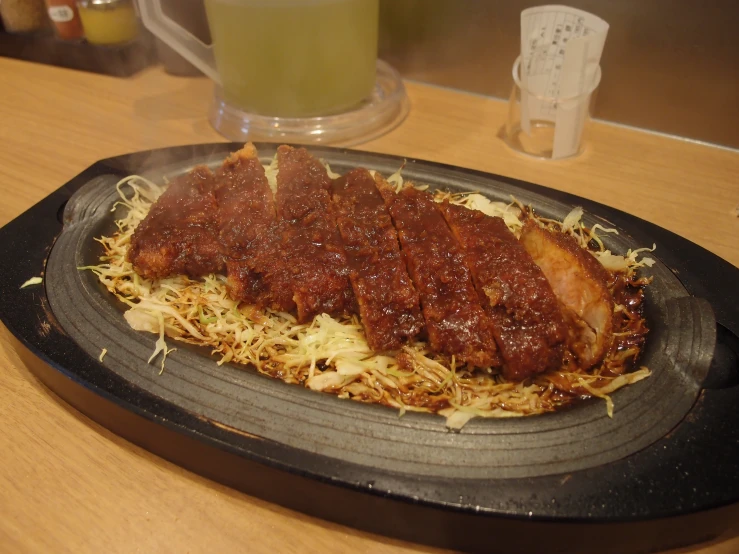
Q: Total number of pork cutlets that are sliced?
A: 7